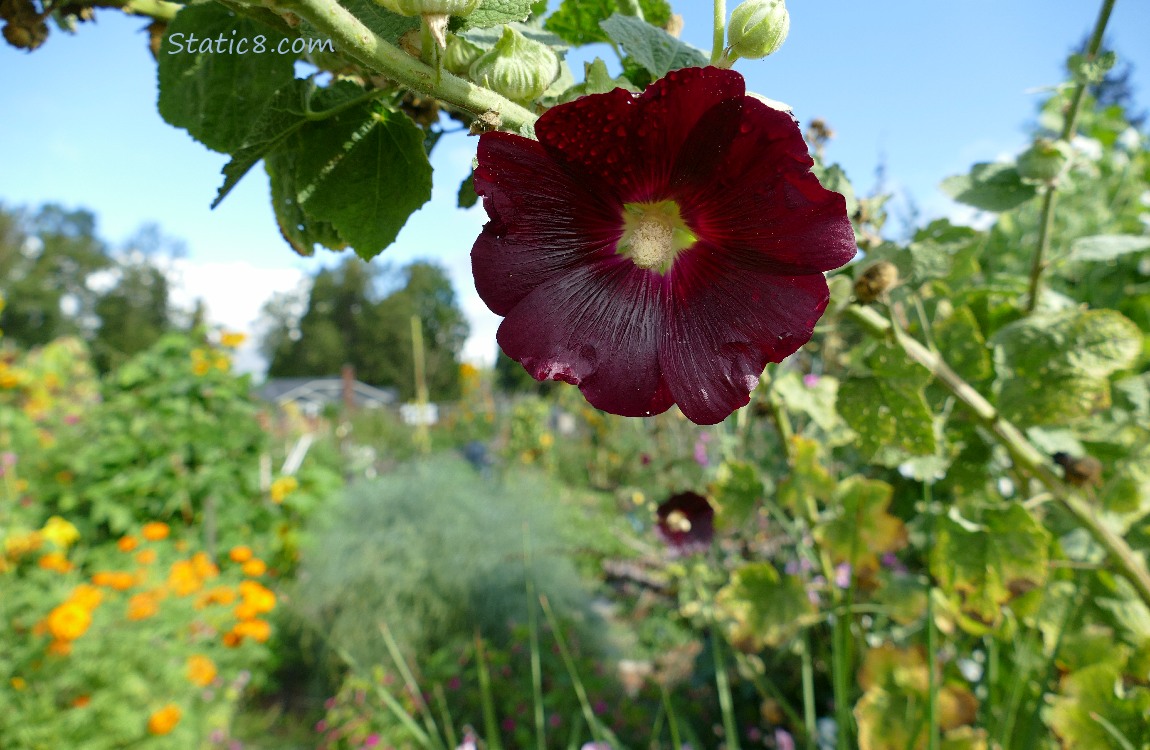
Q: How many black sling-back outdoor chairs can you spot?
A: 0